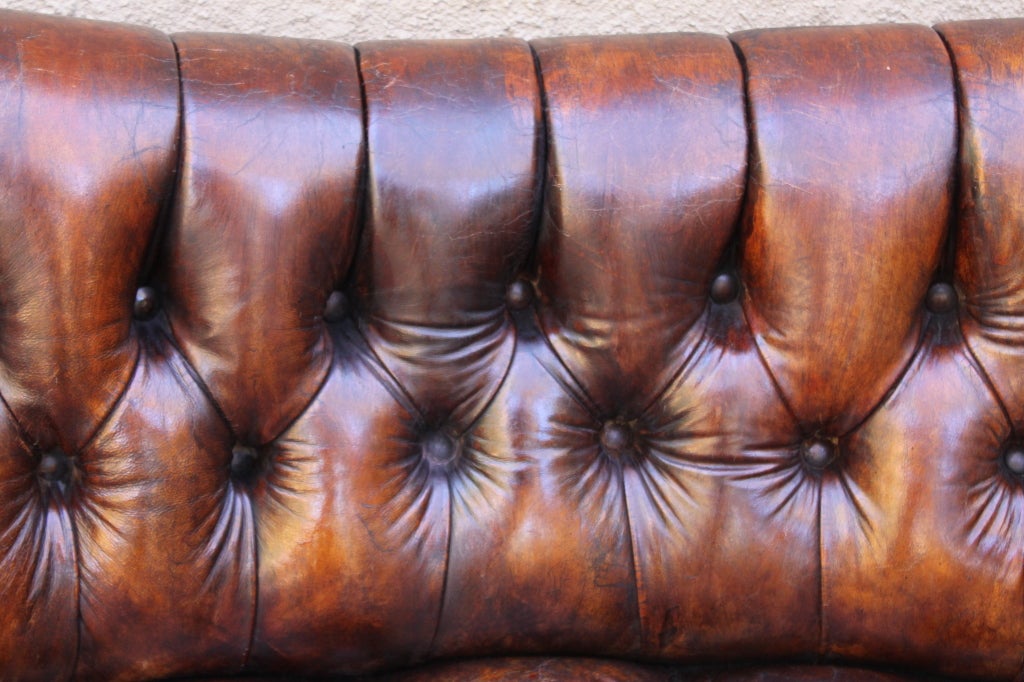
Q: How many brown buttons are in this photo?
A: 11